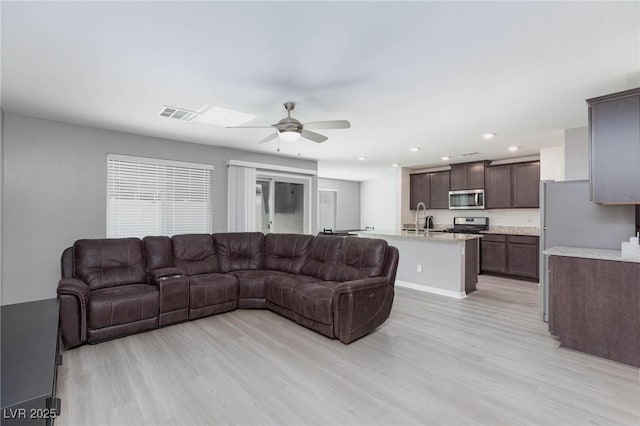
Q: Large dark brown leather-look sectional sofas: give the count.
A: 1